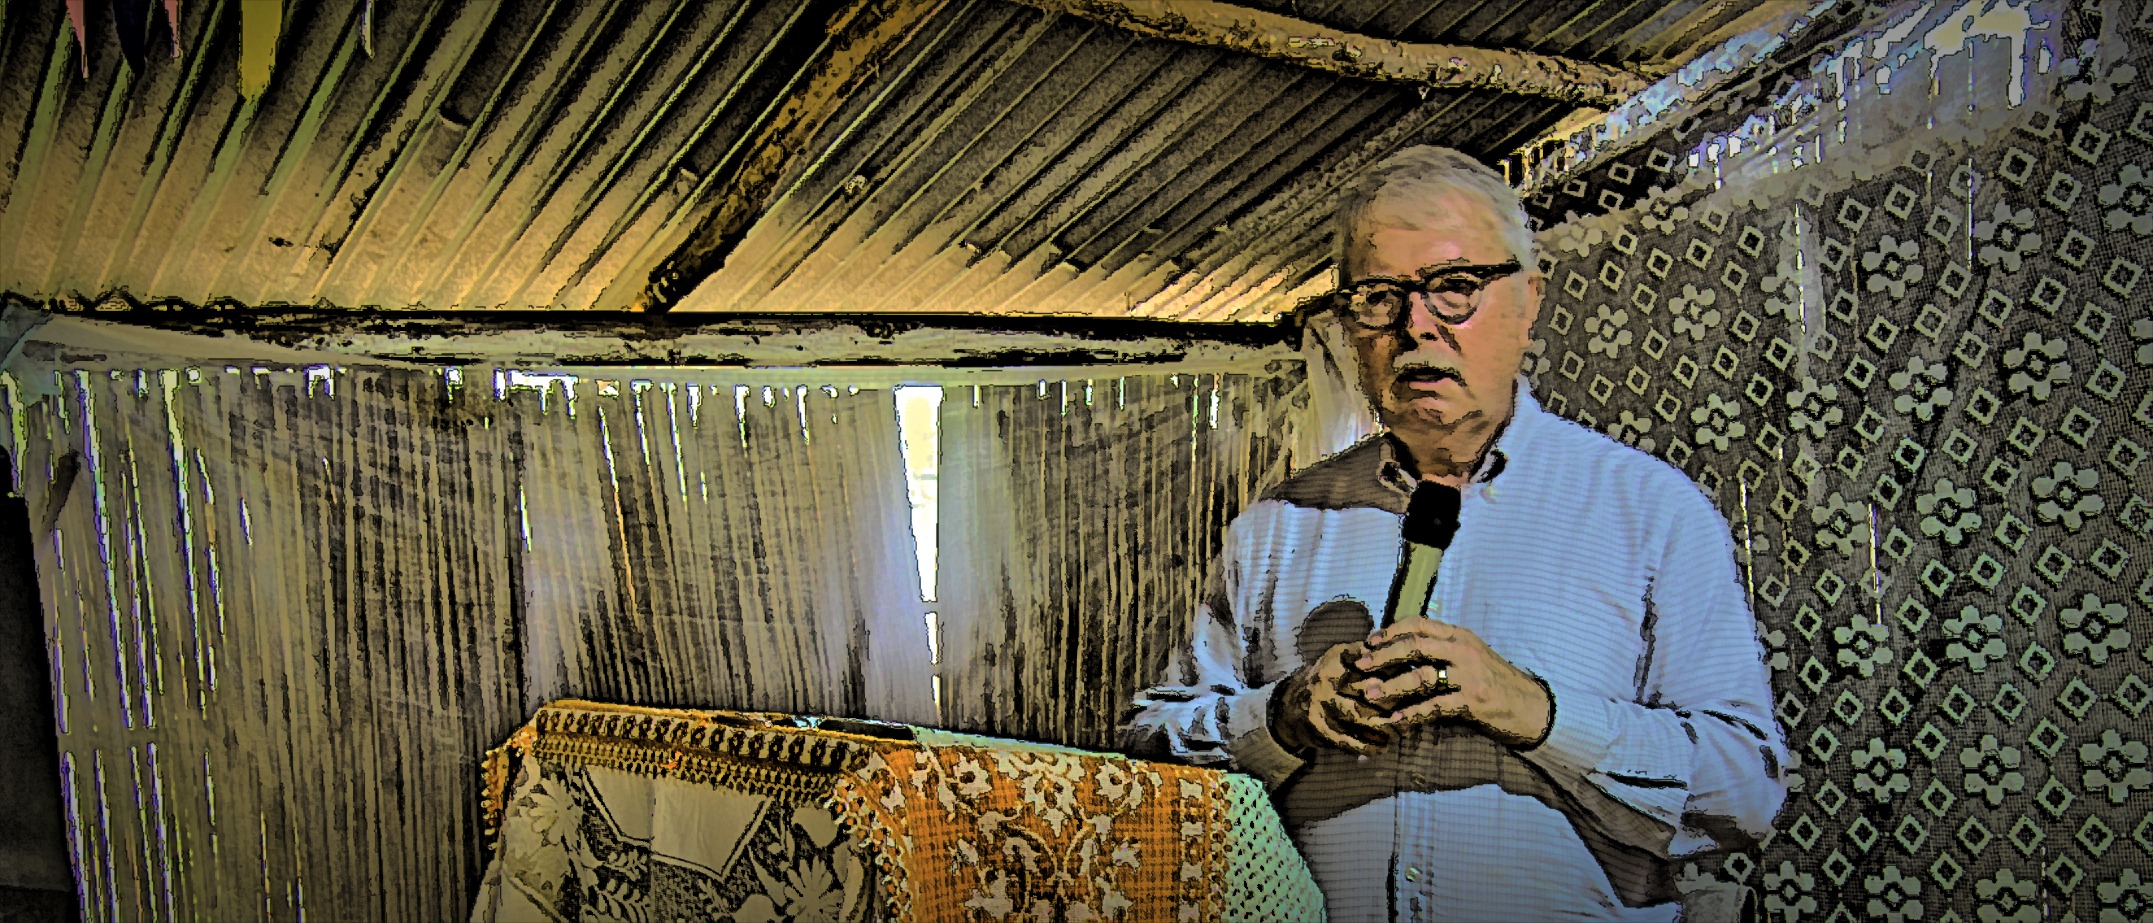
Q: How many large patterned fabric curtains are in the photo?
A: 1